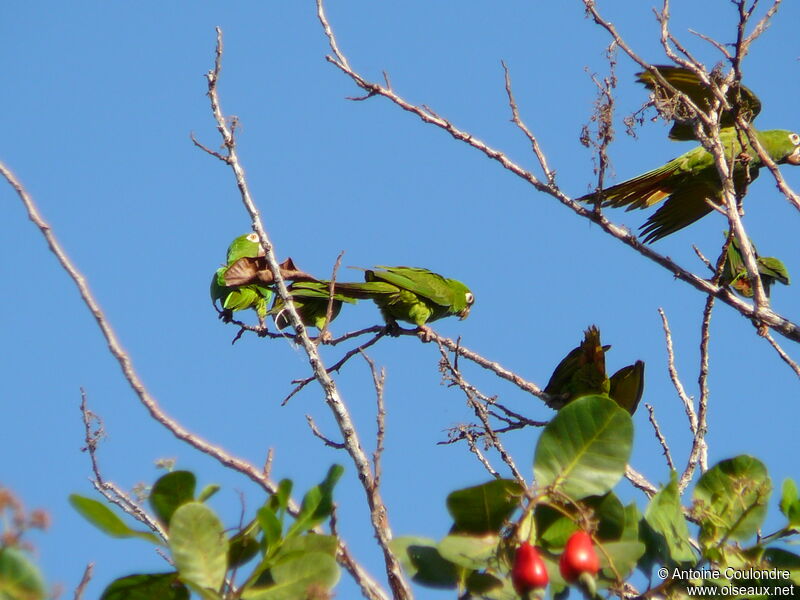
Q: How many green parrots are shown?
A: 6